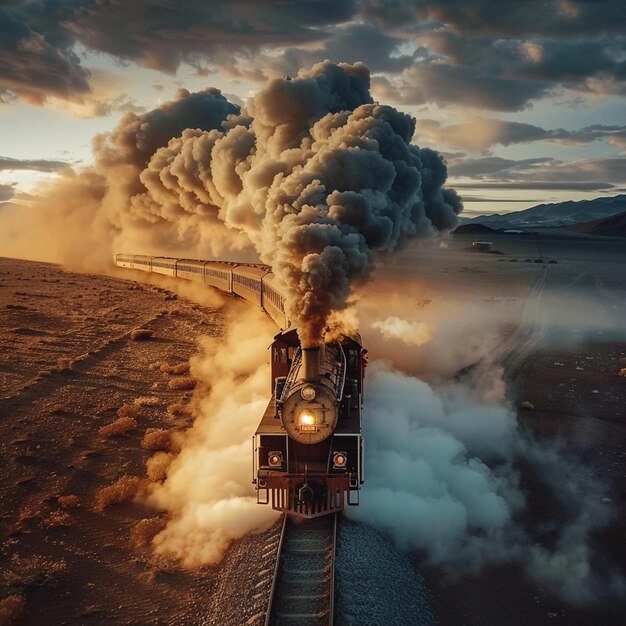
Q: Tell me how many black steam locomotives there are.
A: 1